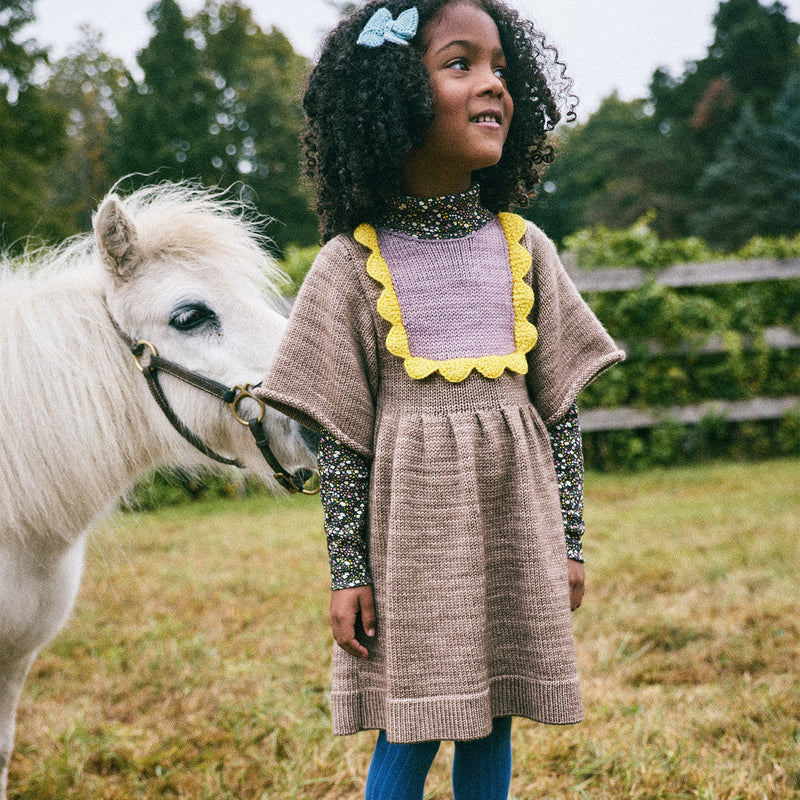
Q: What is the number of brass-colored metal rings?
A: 3